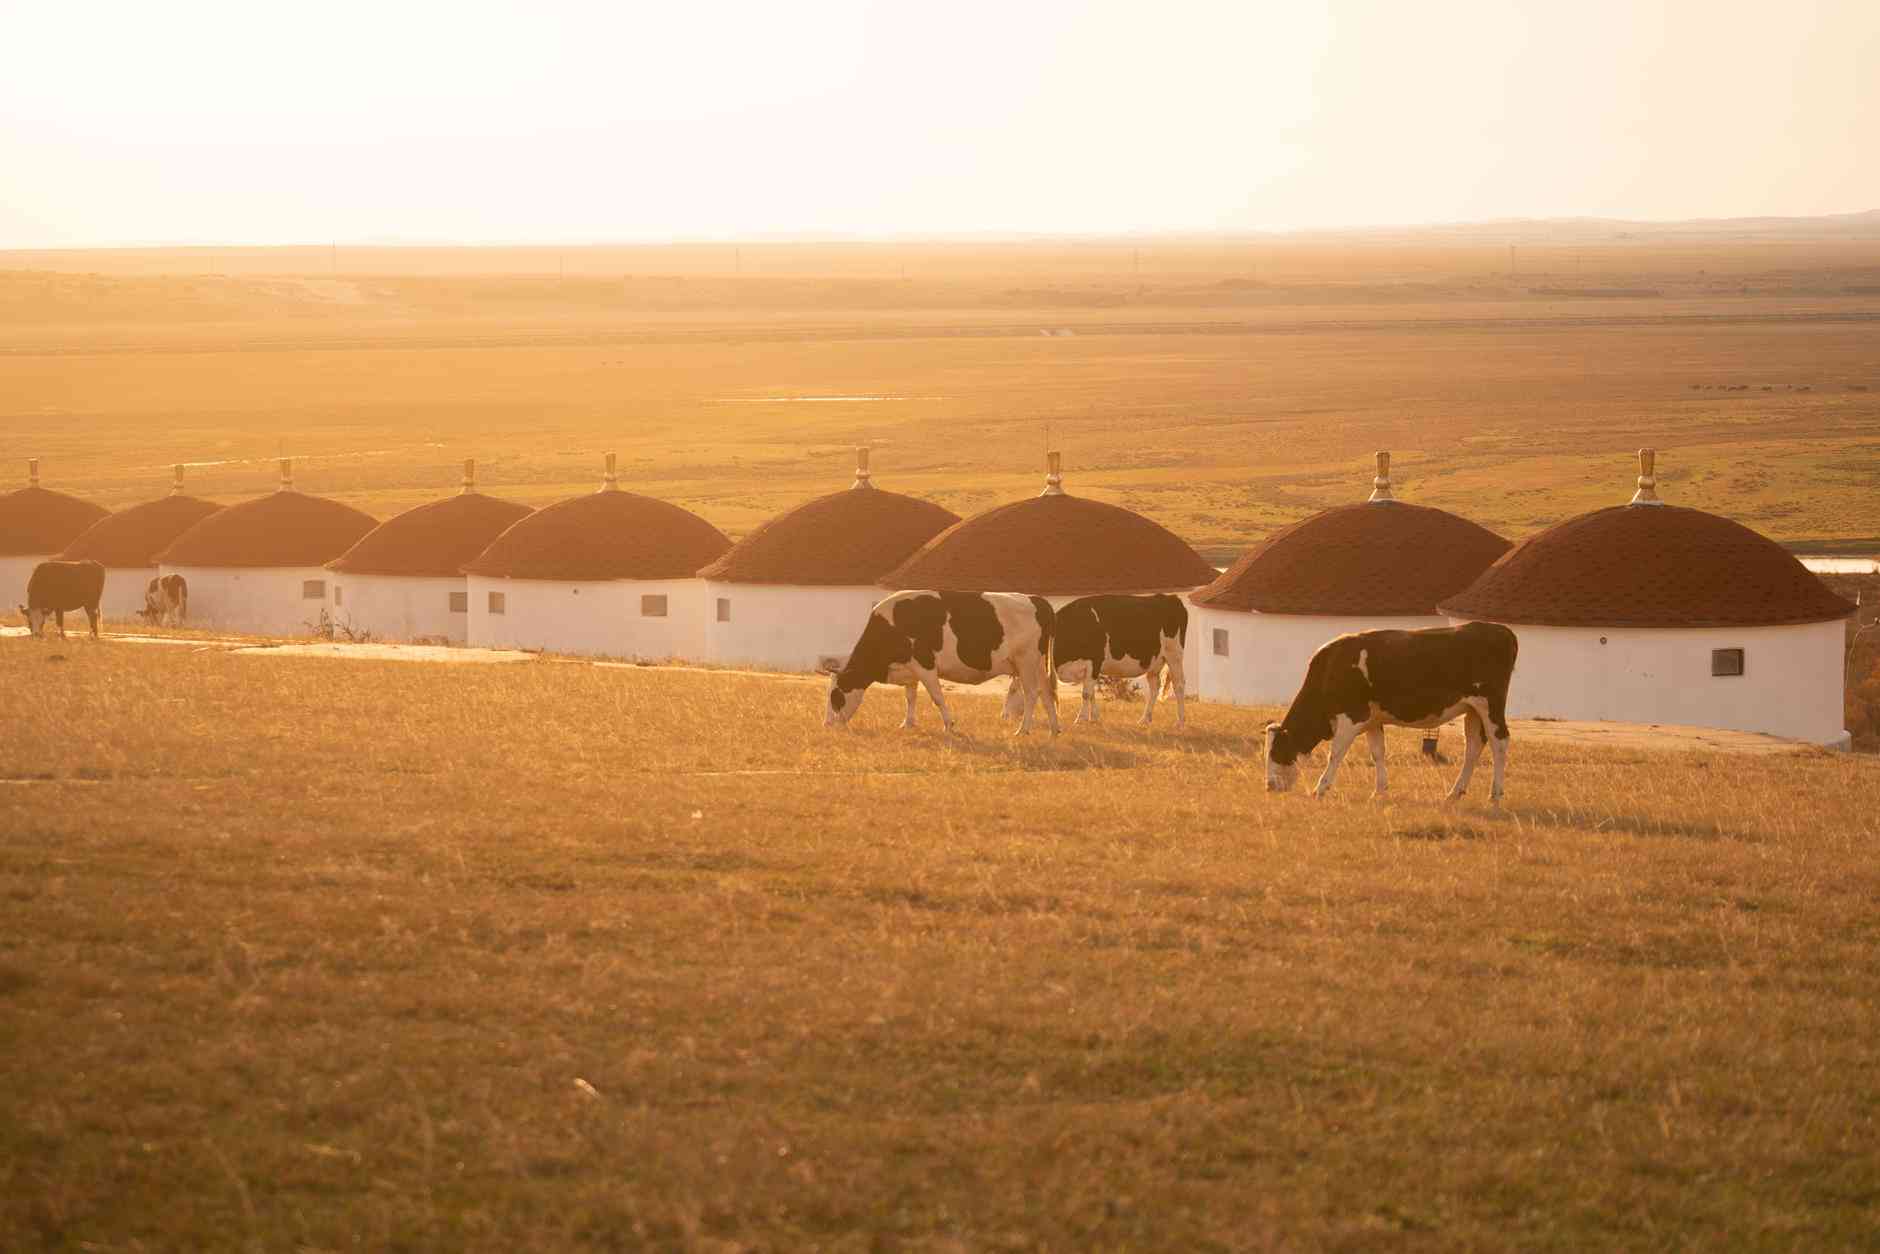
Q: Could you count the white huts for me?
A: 9